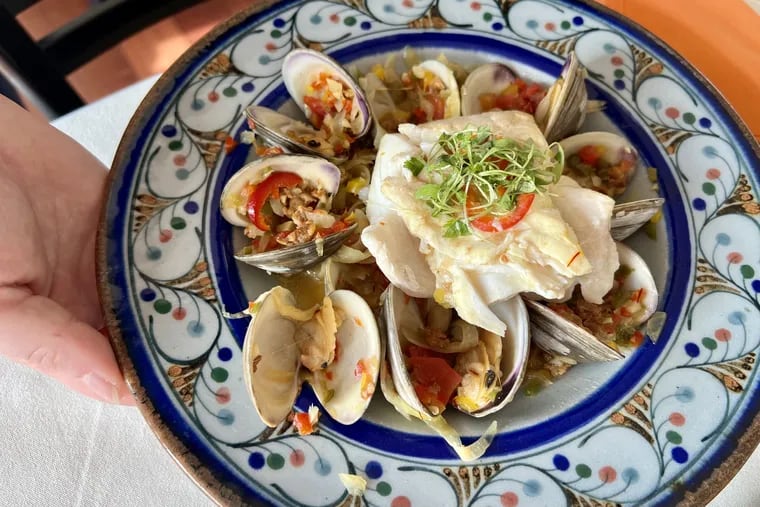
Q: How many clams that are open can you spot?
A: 8